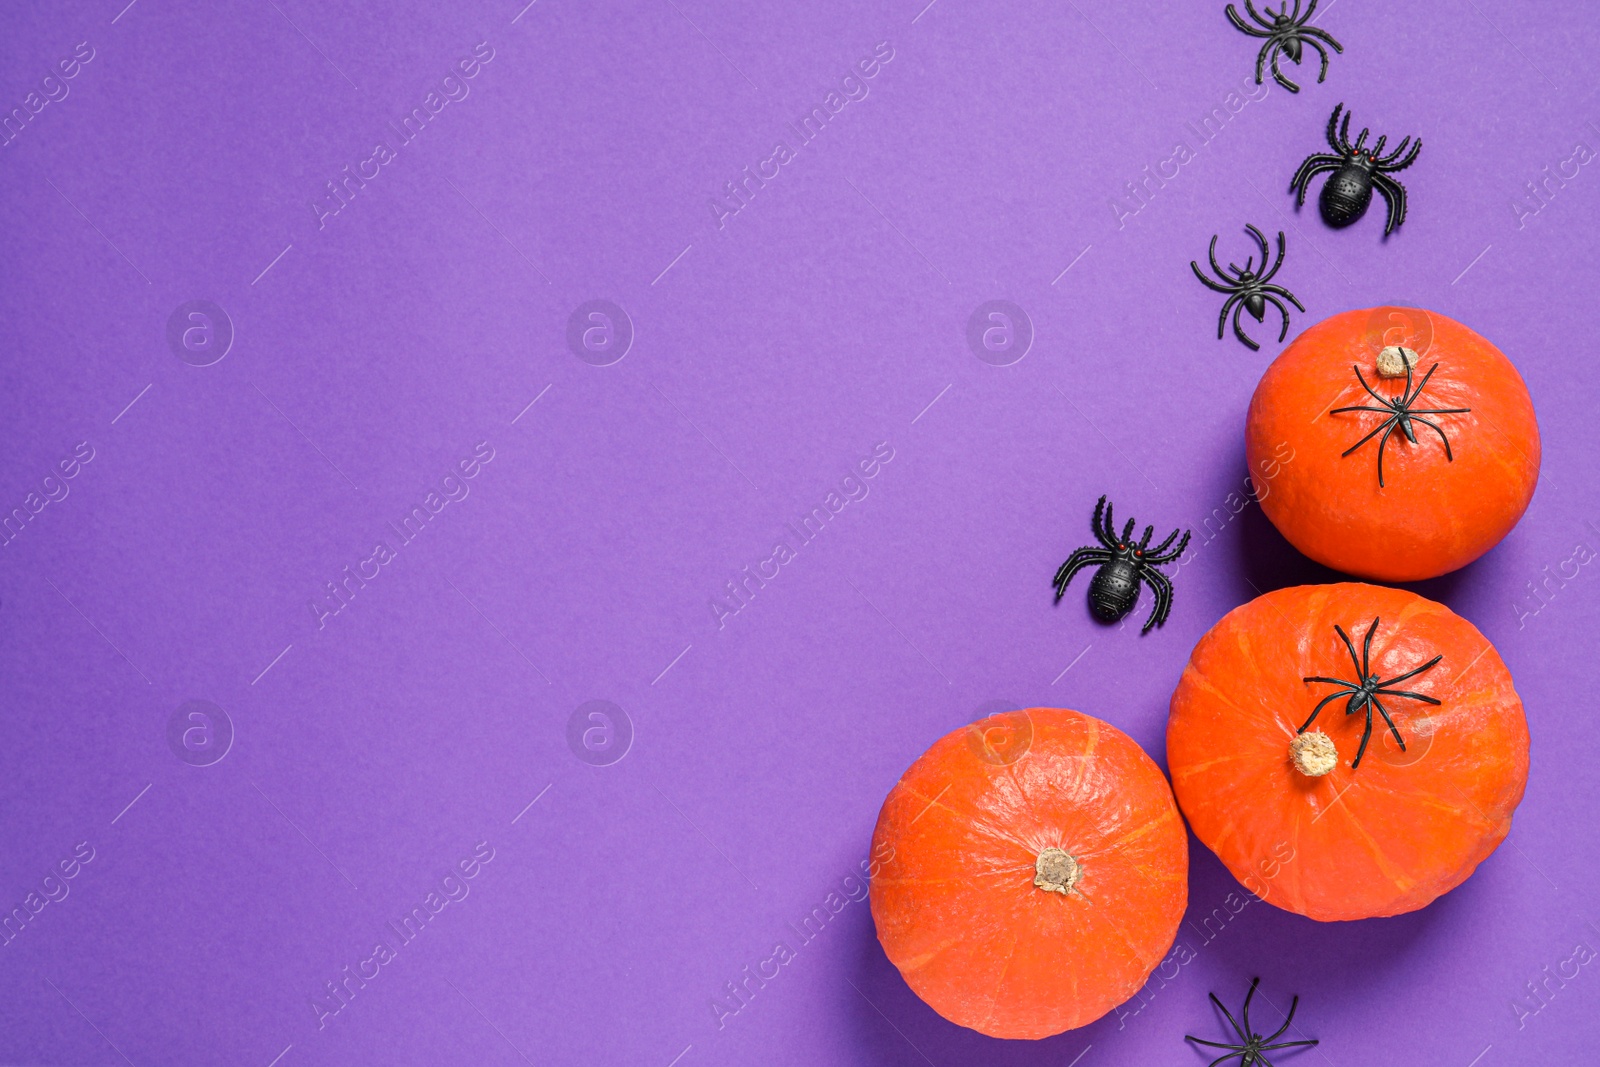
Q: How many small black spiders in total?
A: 7